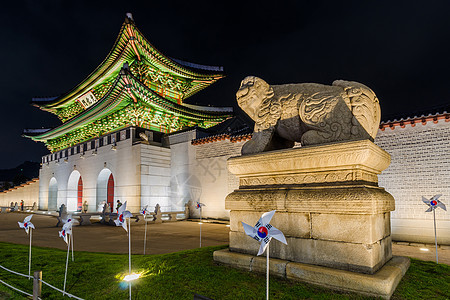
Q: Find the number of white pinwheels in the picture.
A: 8